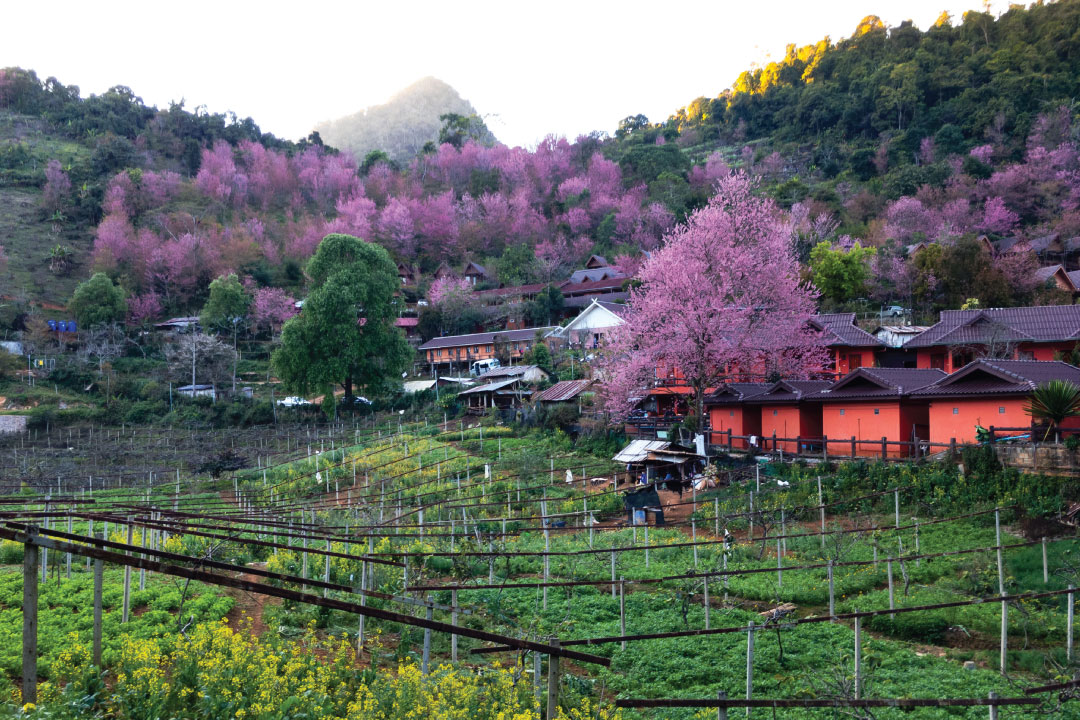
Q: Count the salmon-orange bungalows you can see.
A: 4